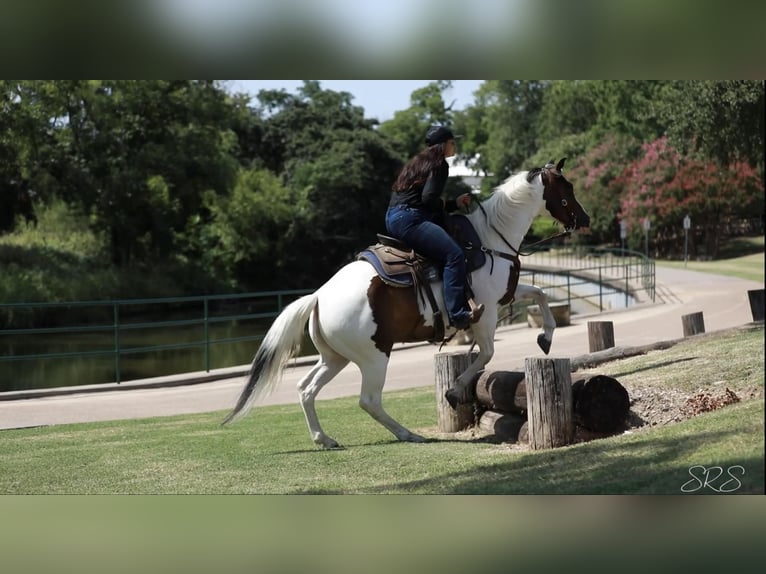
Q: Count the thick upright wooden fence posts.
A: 5